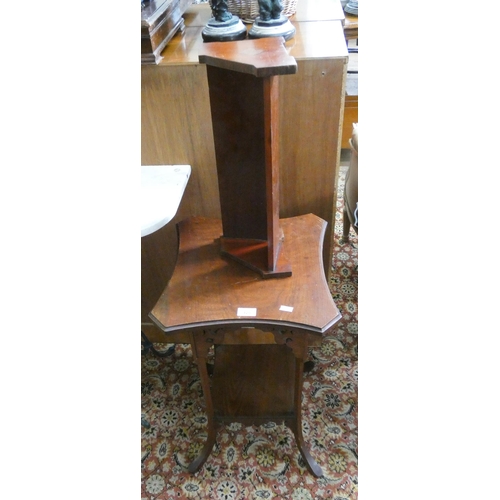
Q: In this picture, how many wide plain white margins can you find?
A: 2